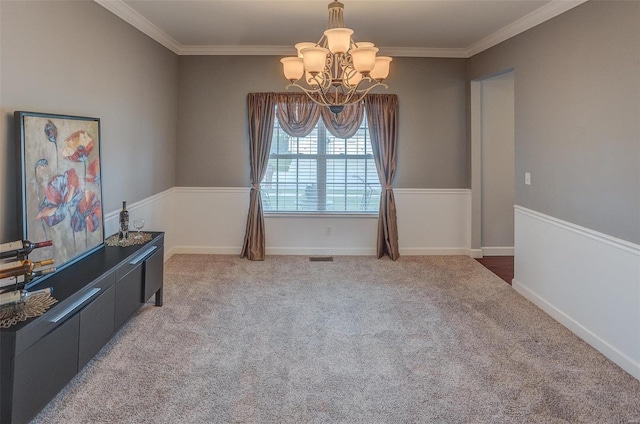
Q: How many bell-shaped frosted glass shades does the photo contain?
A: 9